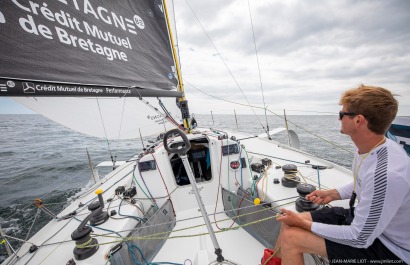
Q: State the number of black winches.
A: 4